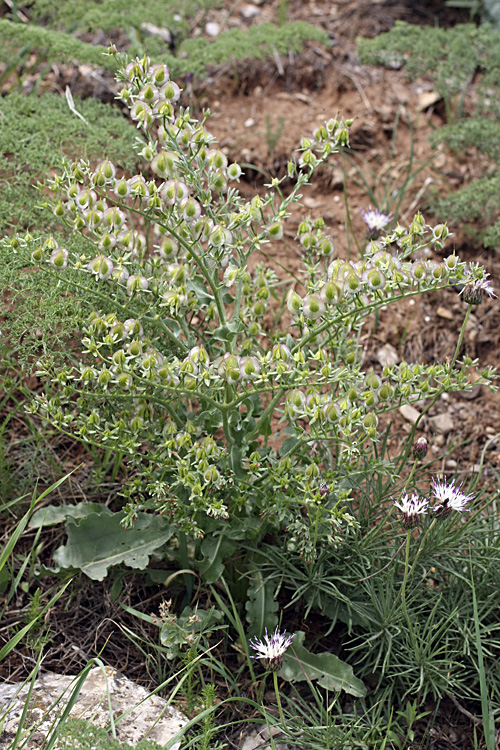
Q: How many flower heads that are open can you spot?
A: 5